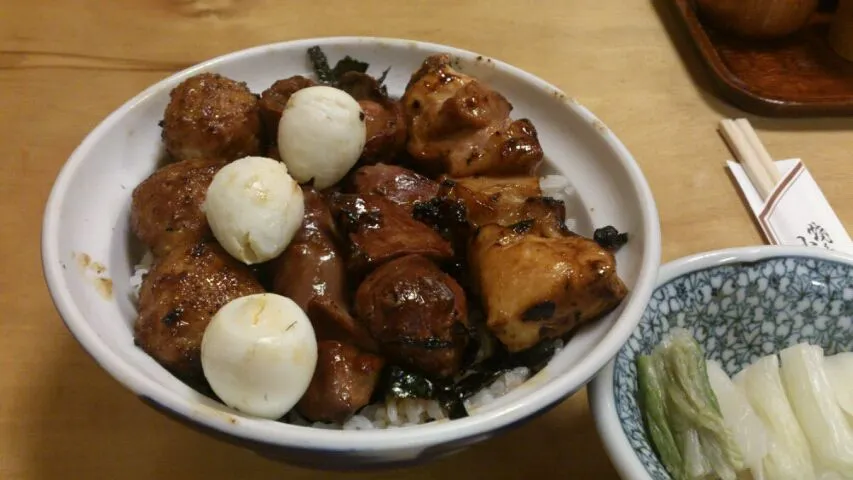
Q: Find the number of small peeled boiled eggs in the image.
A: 3